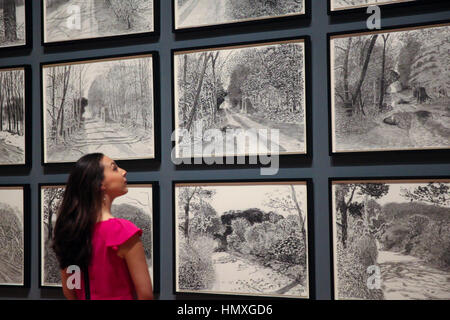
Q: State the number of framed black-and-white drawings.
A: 12